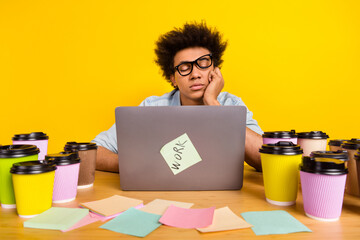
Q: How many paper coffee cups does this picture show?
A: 13